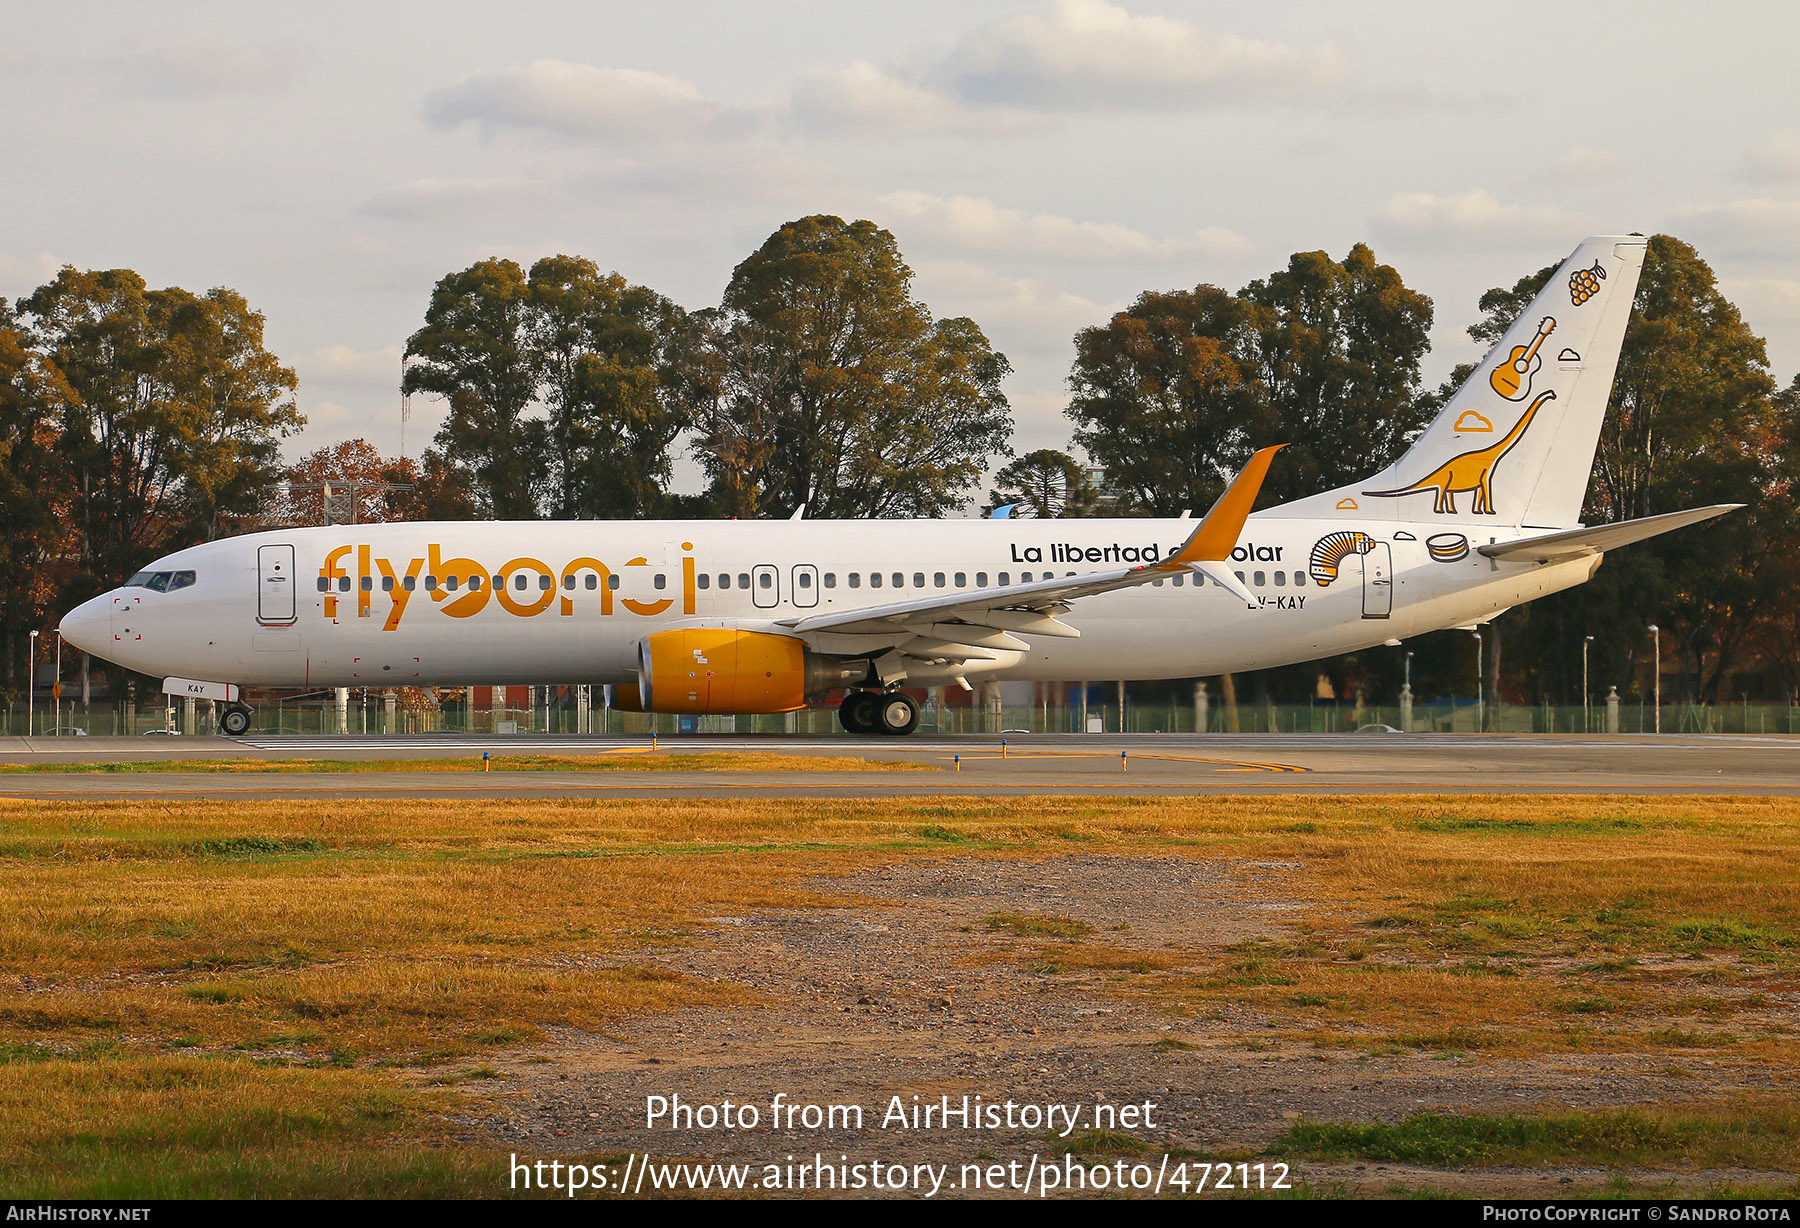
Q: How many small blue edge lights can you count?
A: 5